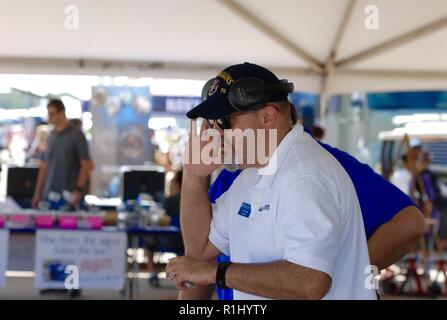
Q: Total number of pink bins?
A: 5